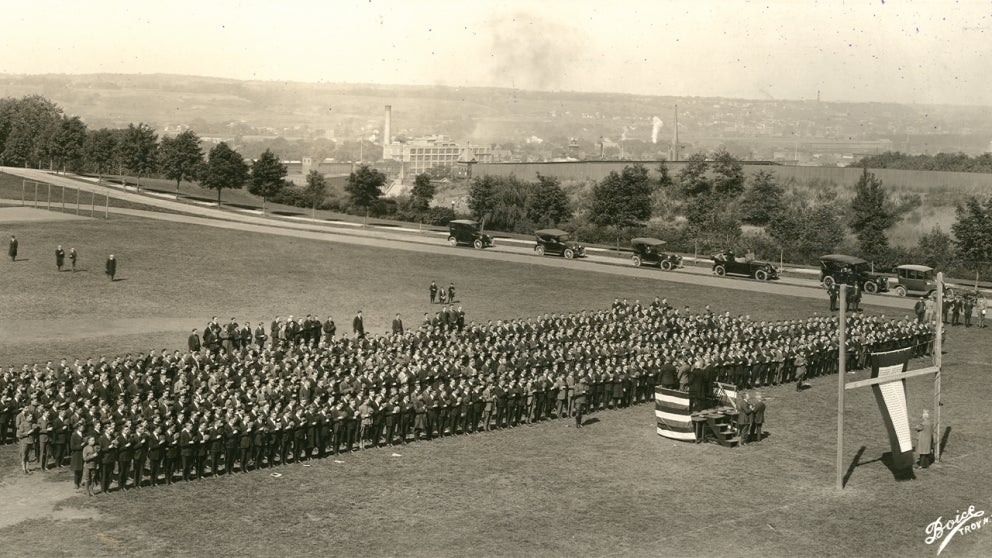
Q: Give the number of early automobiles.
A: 6